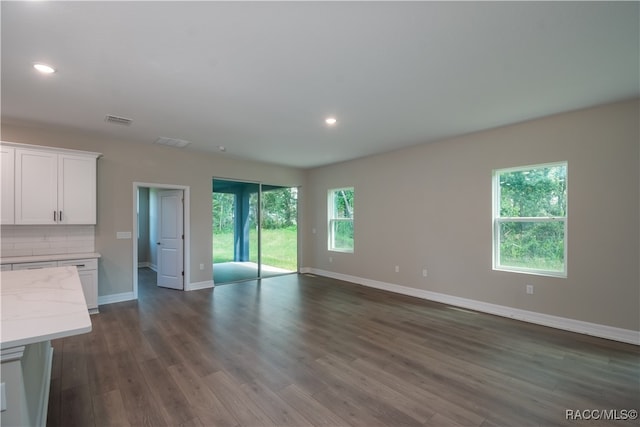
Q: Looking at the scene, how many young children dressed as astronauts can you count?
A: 0